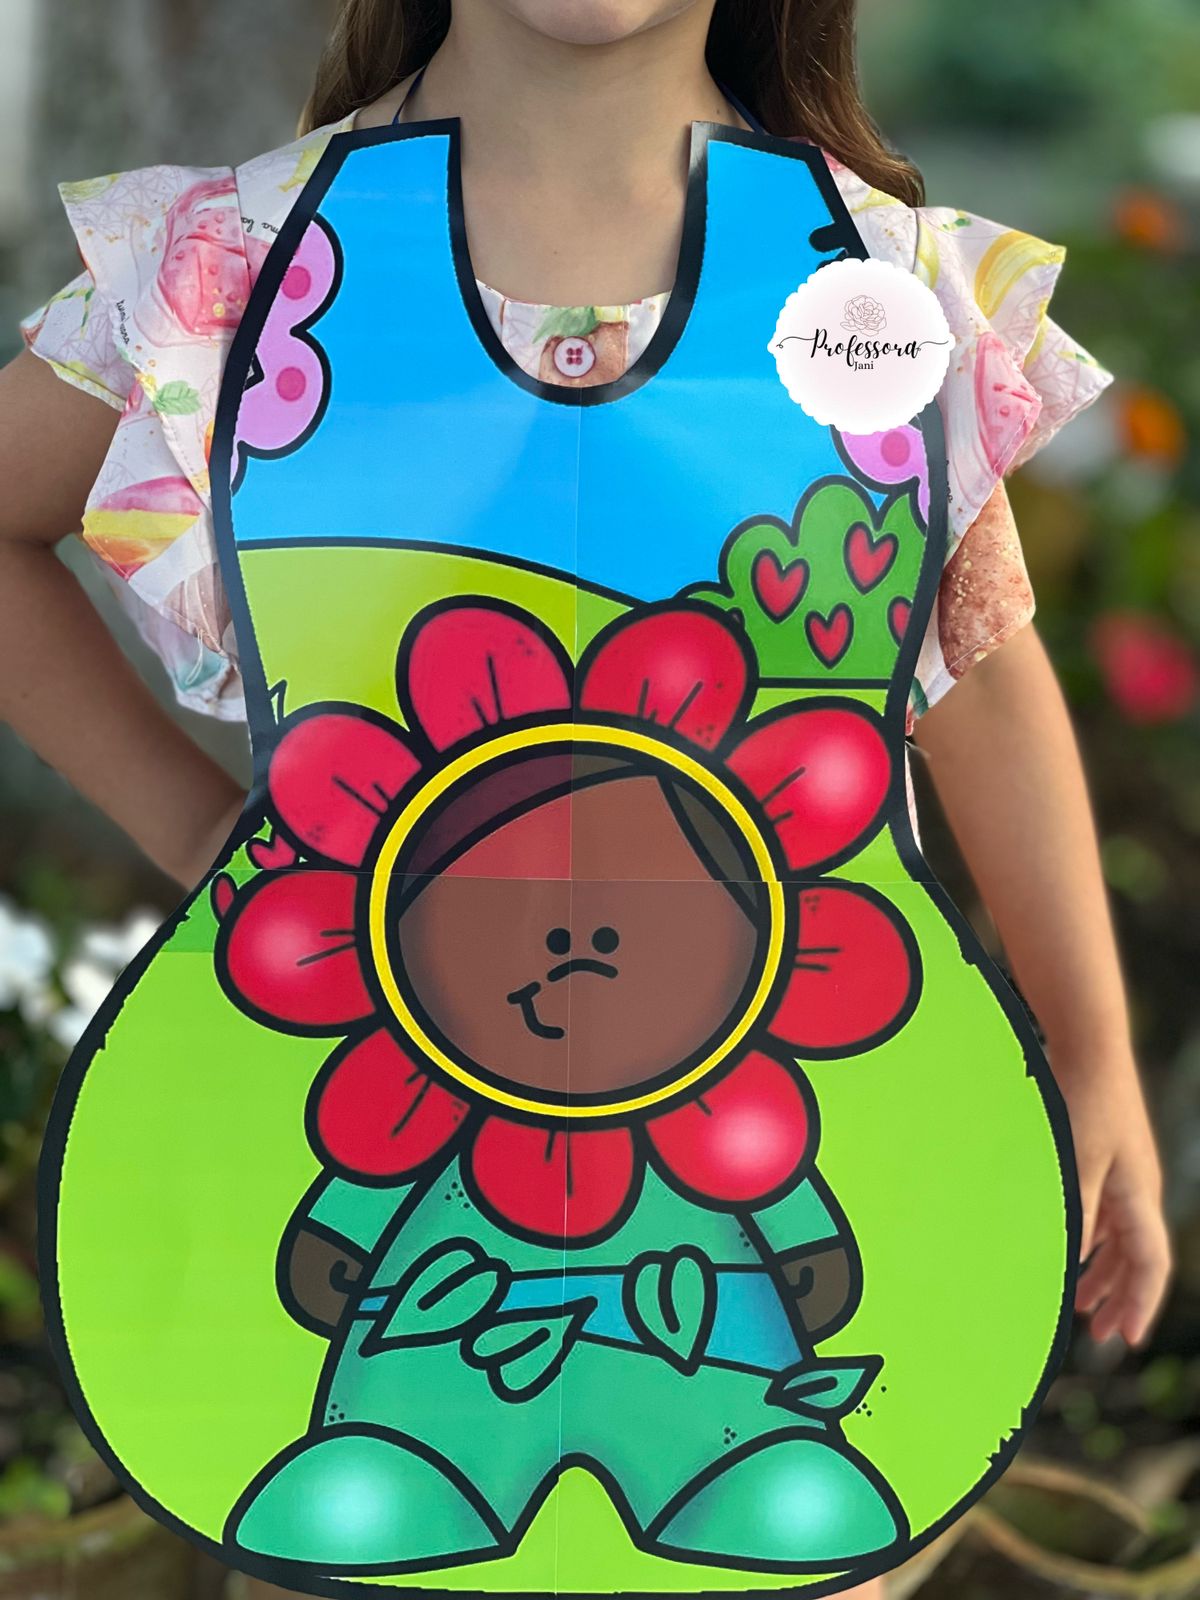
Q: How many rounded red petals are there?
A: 9